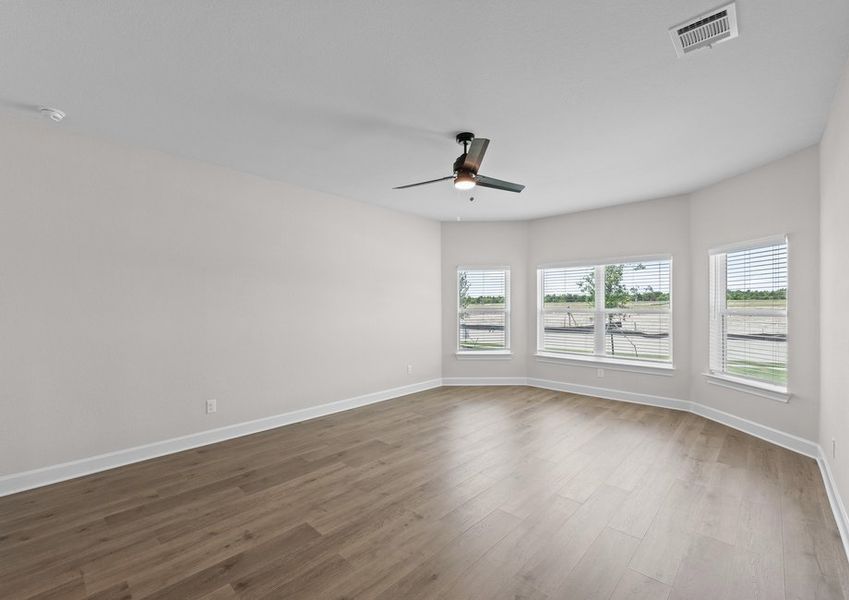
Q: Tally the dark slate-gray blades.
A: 3